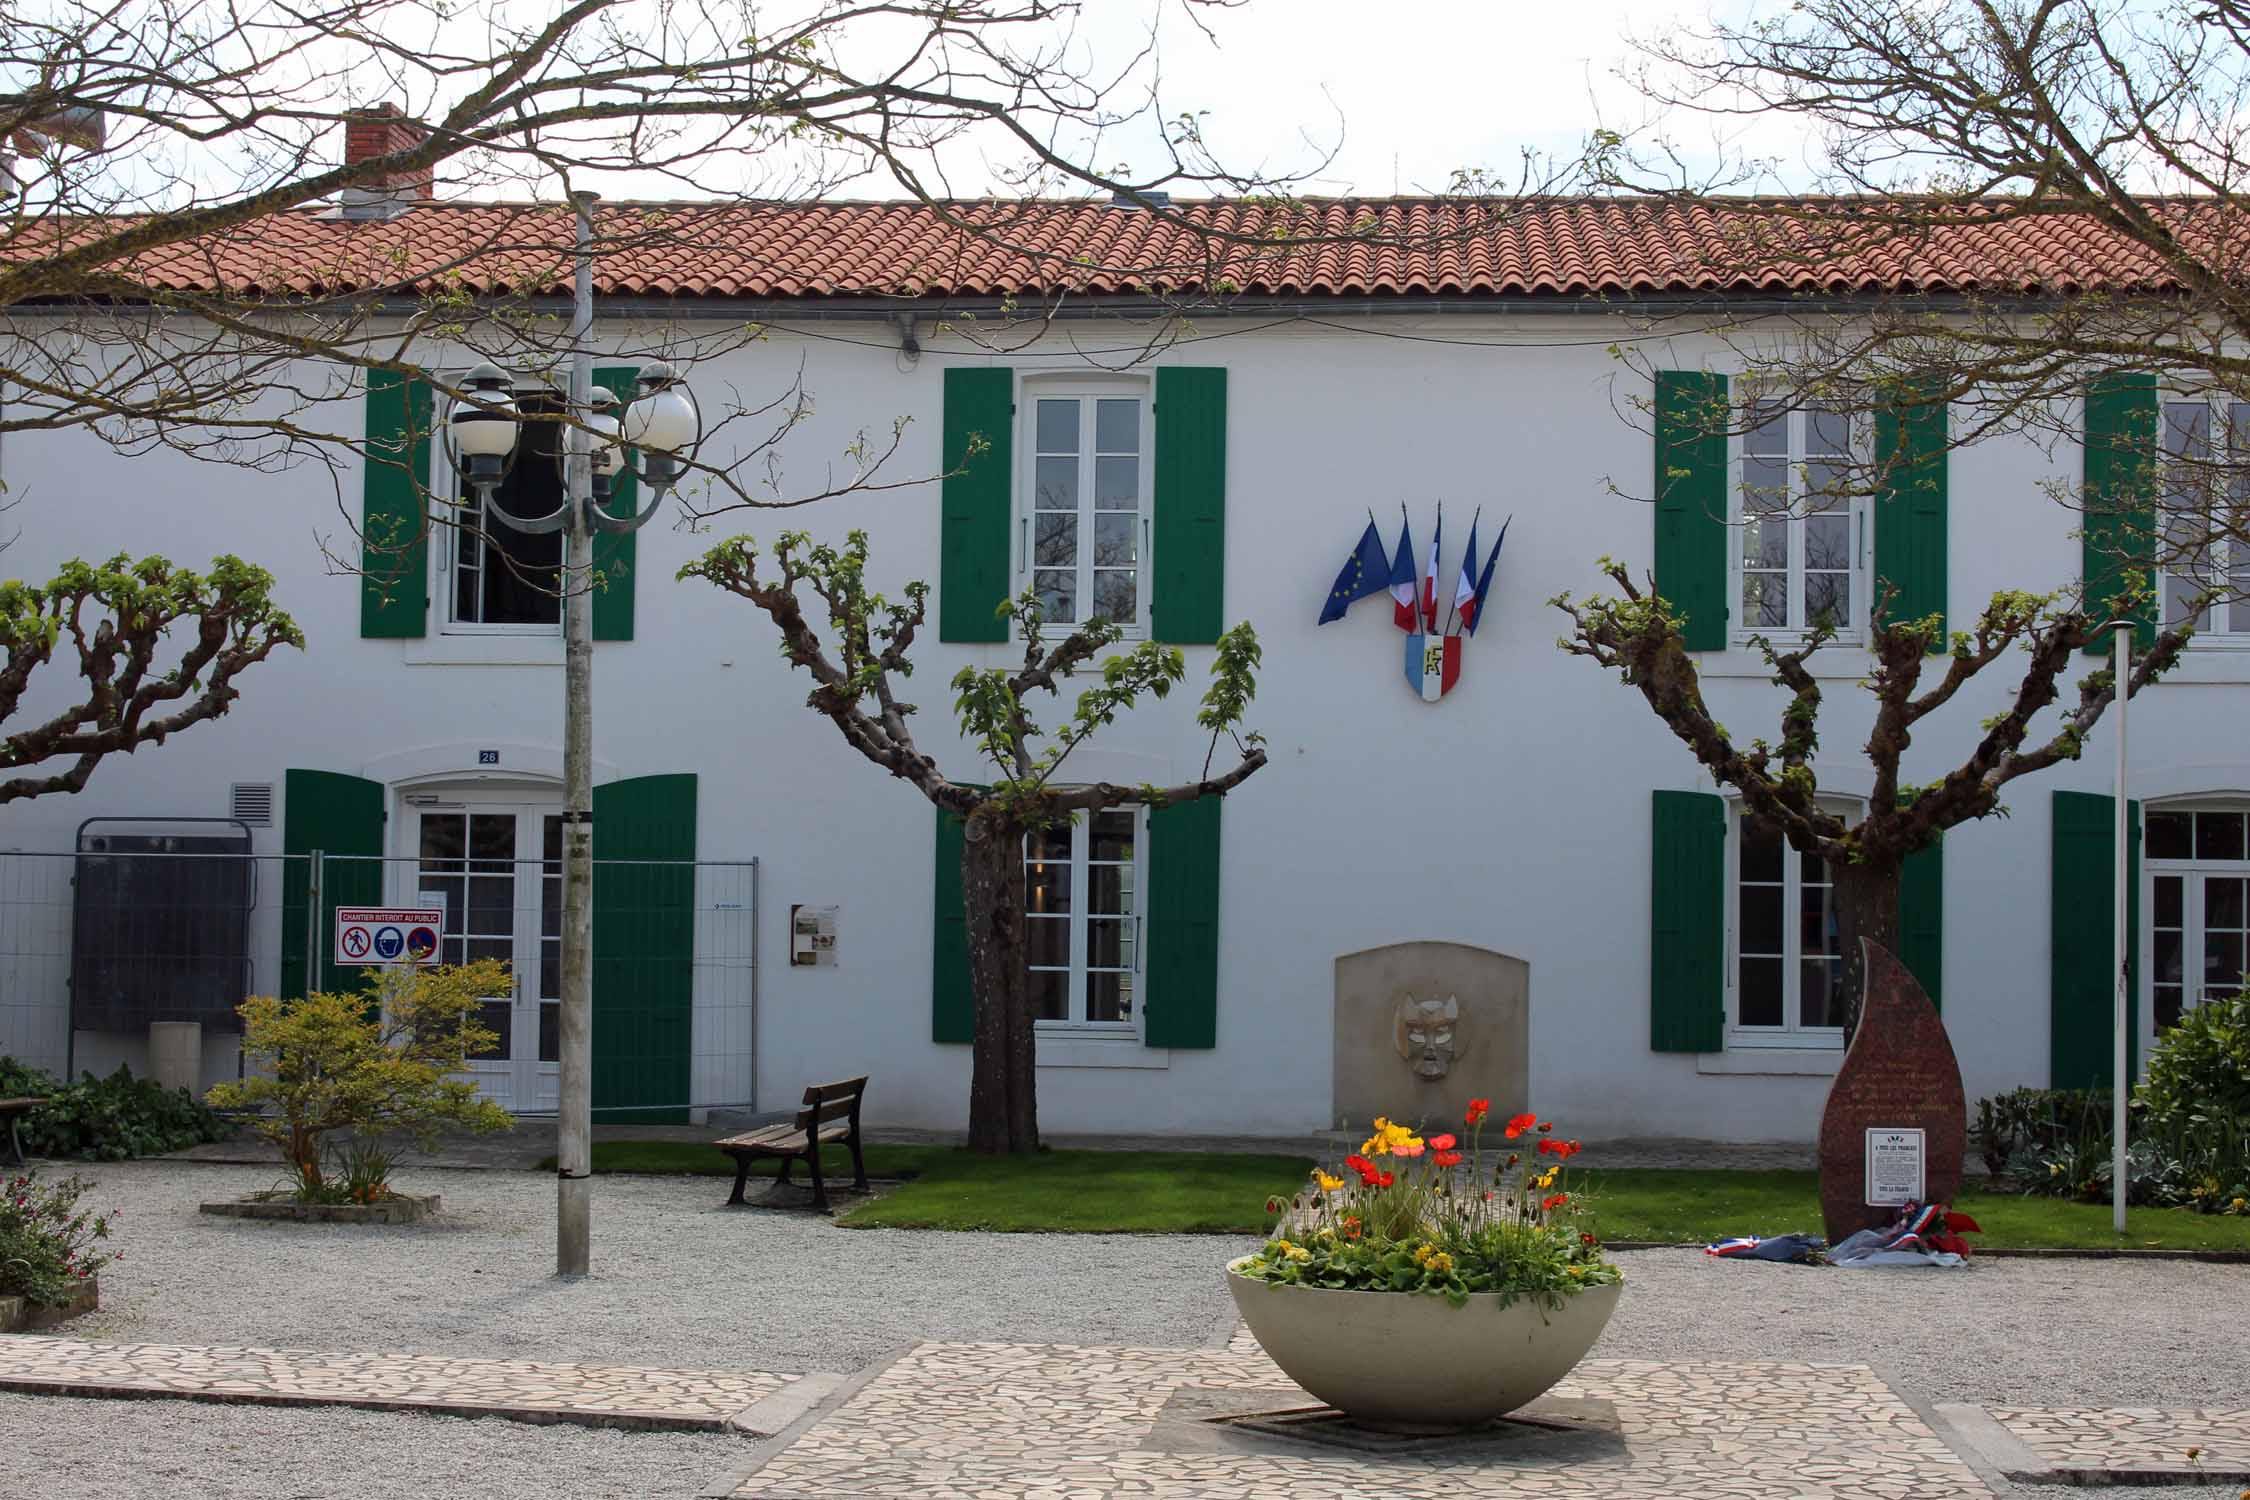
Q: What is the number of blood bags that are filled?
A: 0